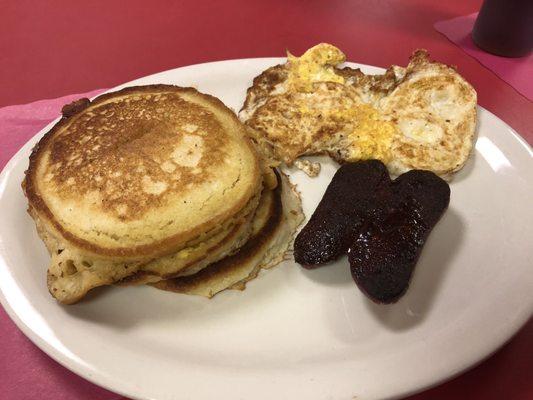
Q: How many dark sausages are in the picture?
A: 2